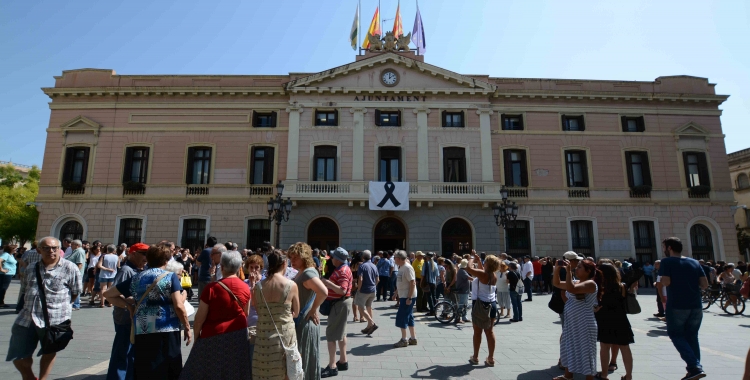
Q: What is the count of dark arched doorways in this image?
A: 3